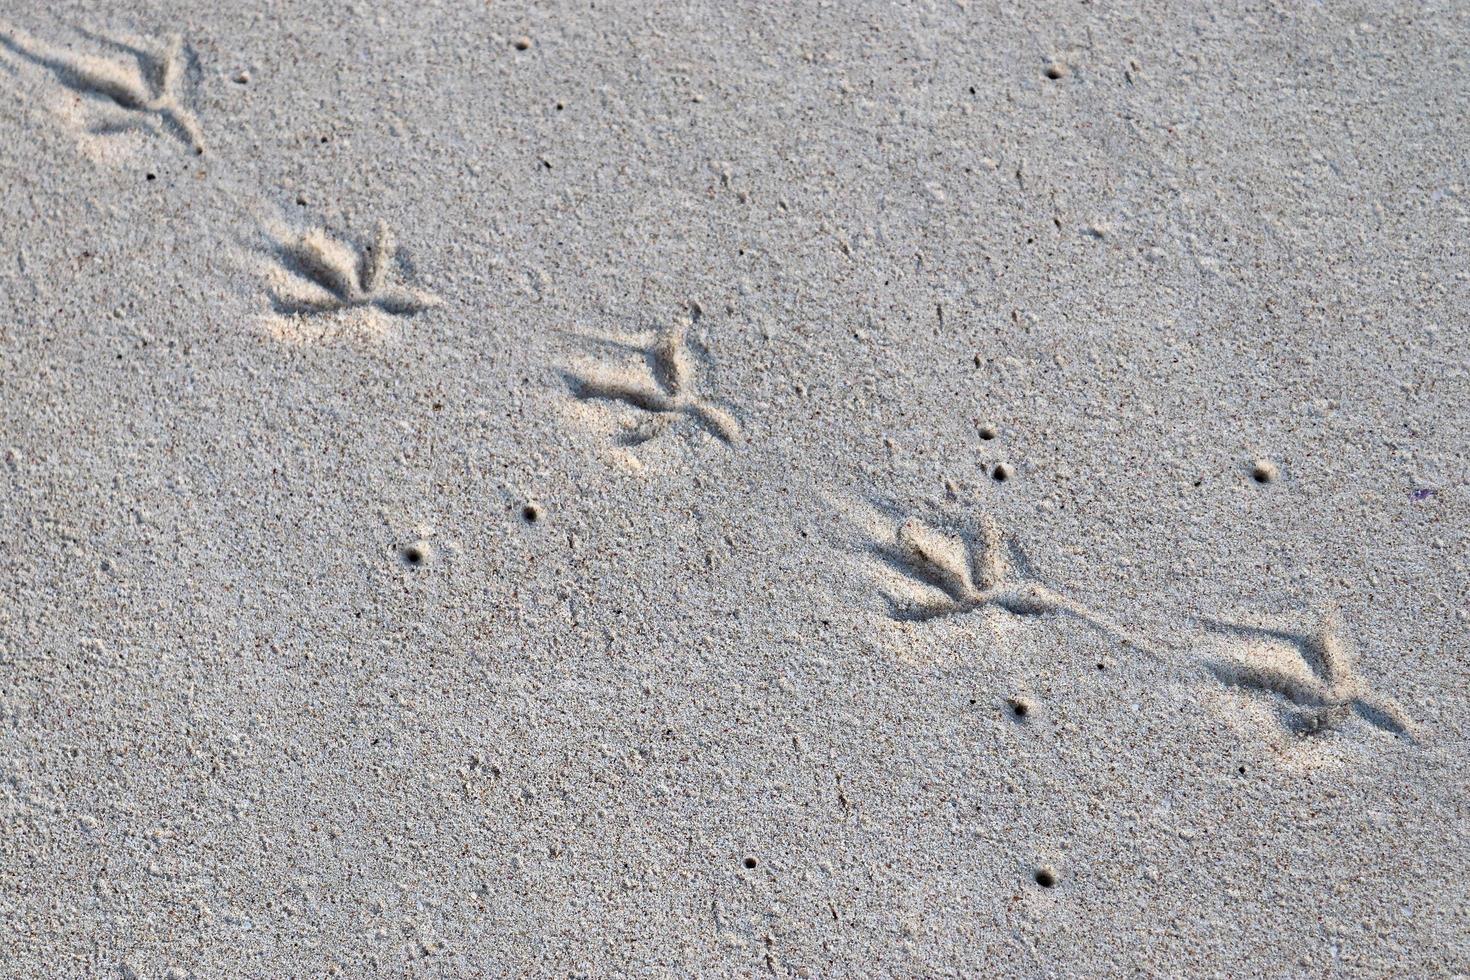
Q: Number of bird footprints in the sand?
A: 5